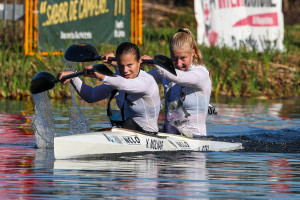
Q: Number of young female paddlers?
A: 2